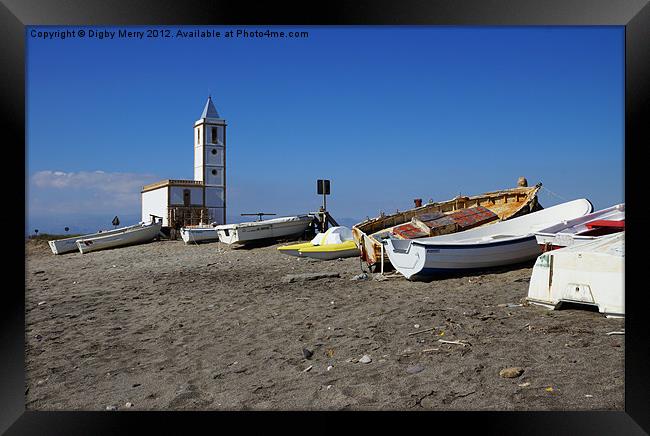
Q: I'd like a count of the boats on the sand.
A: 9